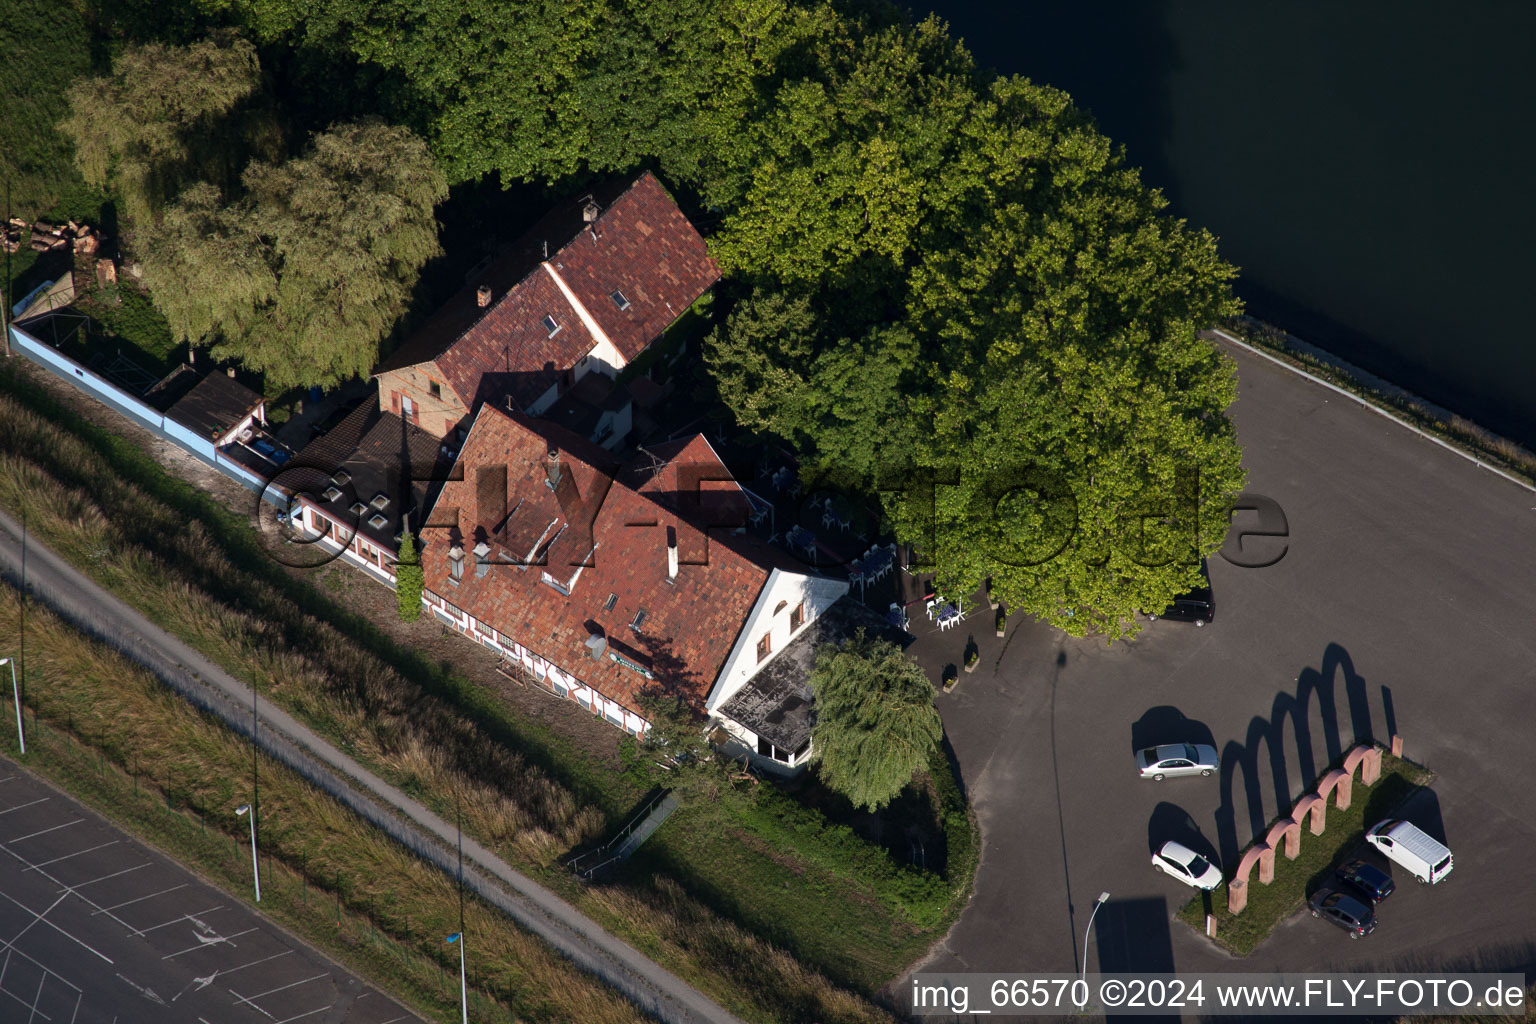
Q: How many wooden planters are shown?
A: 4